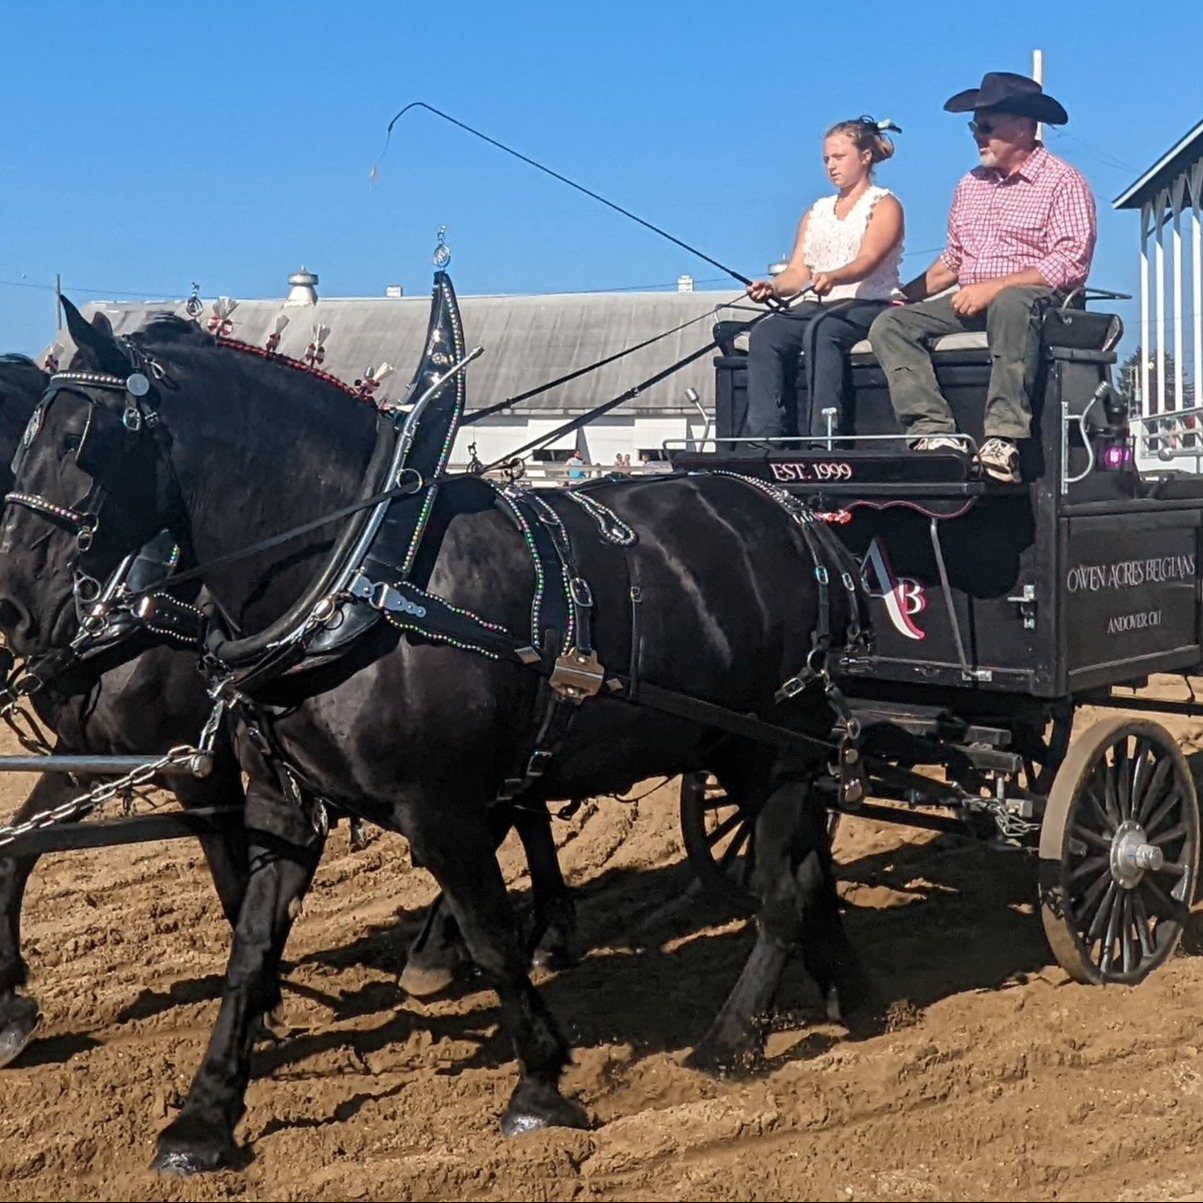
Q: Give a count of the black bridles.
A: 1